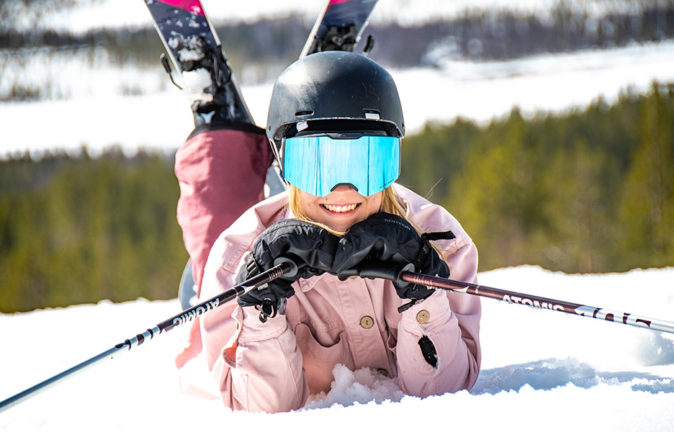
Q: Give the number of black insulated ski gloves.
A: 2